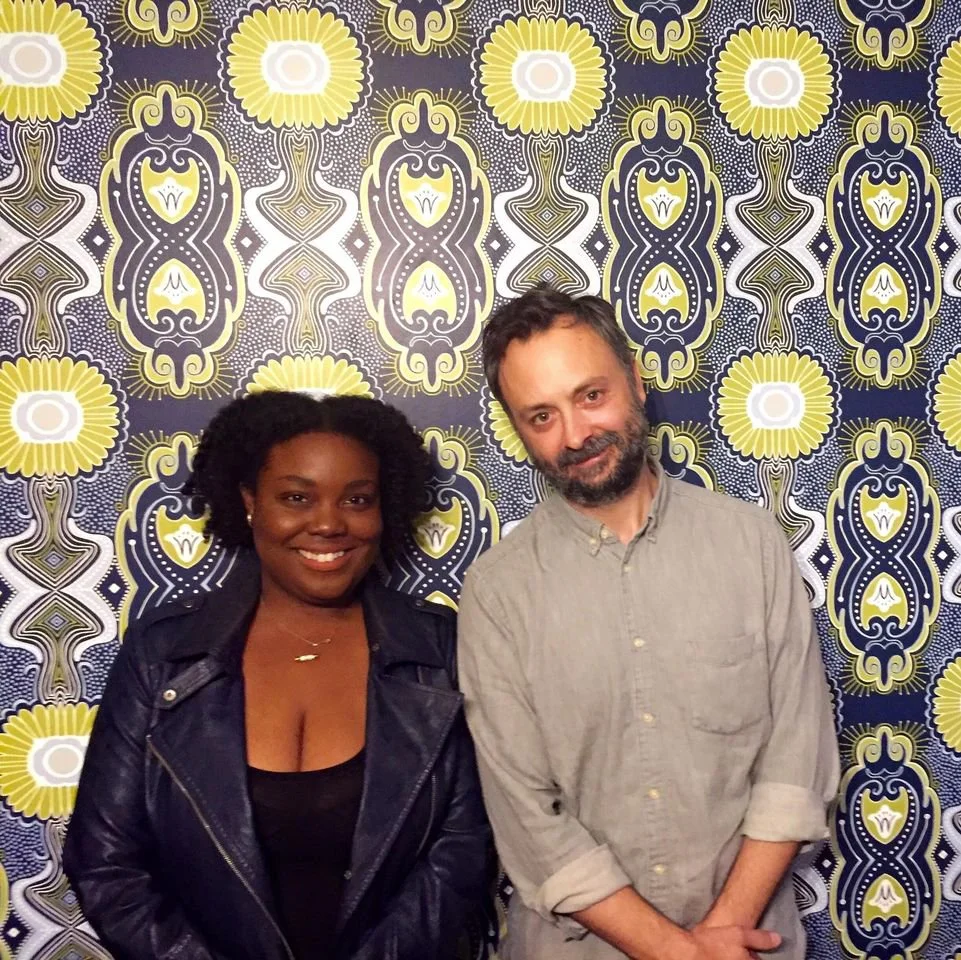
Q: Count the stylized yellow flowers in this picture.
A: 12